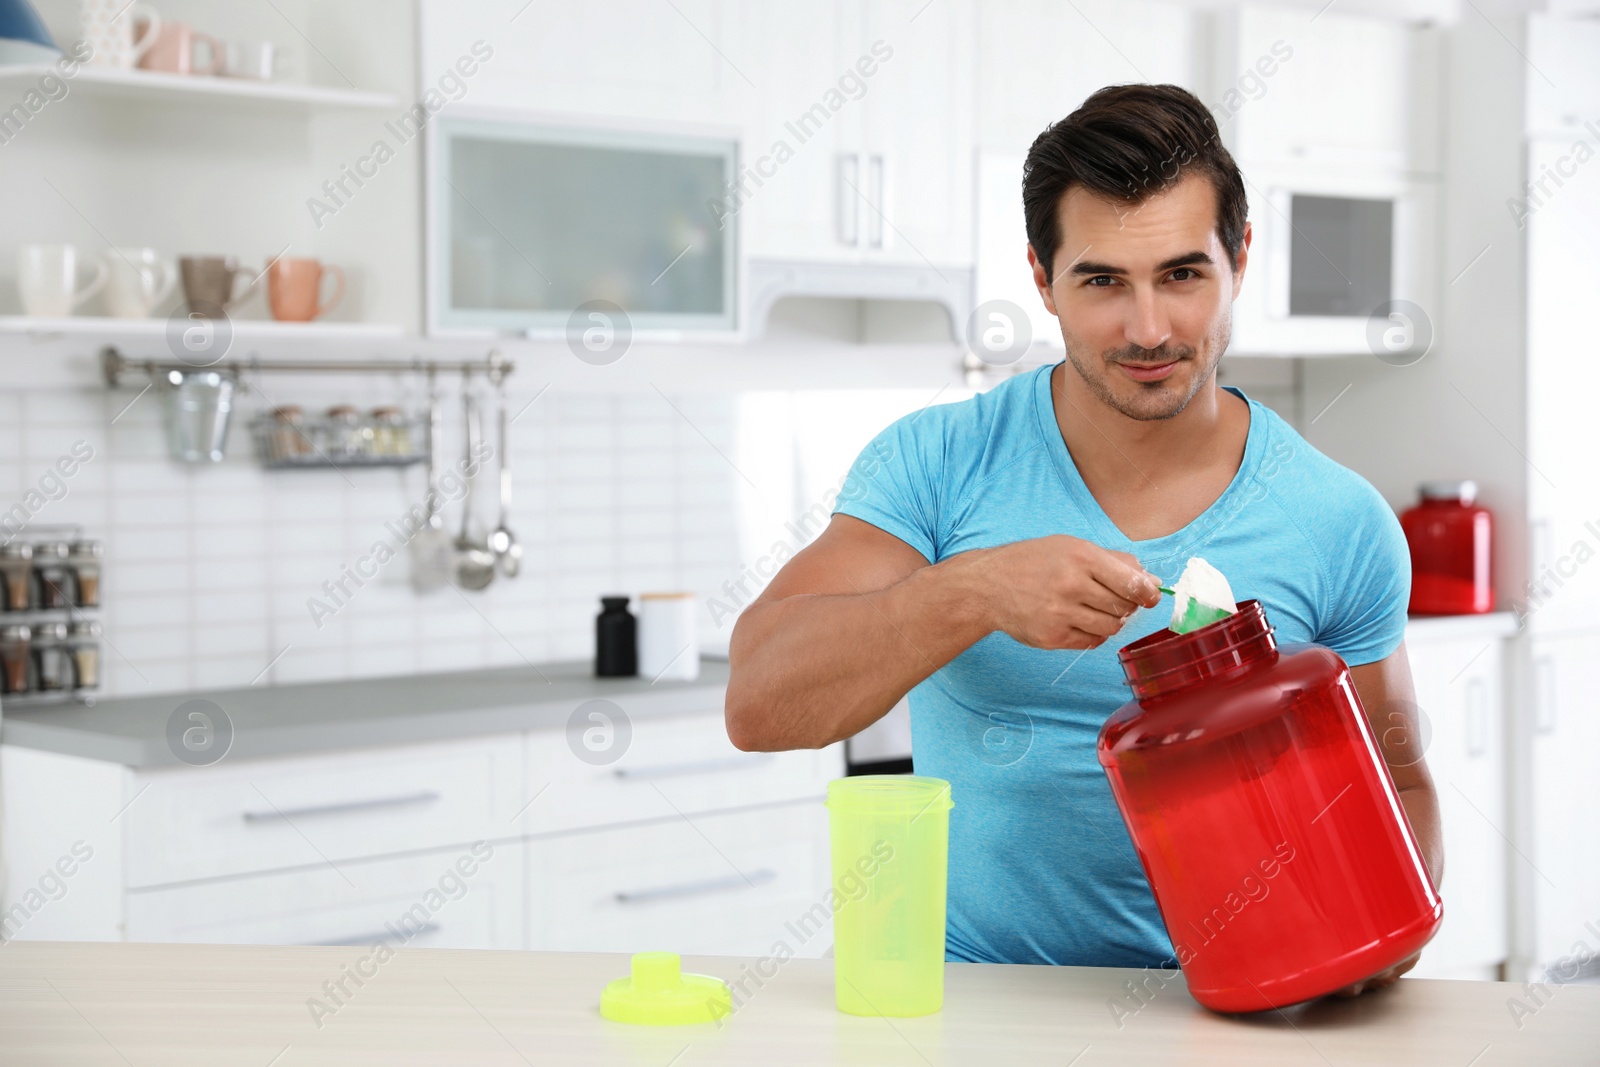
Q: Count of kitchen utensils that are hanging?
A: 3